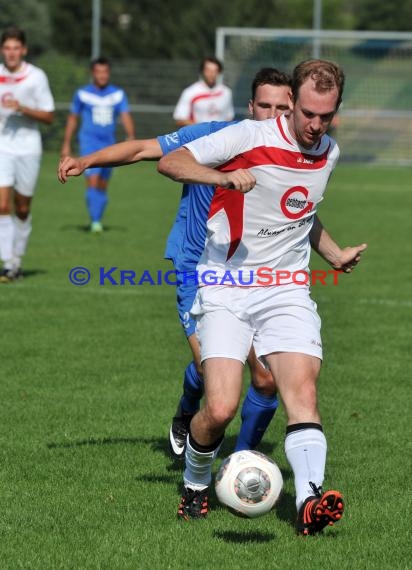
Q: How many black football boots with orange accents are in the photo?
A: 2